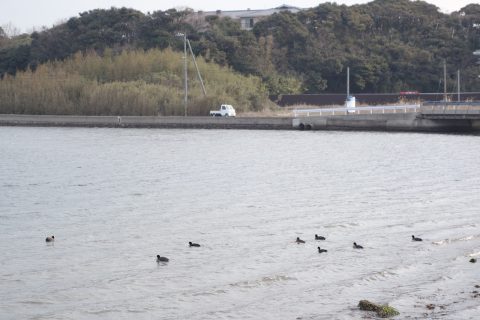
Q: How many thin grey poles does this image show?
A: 5